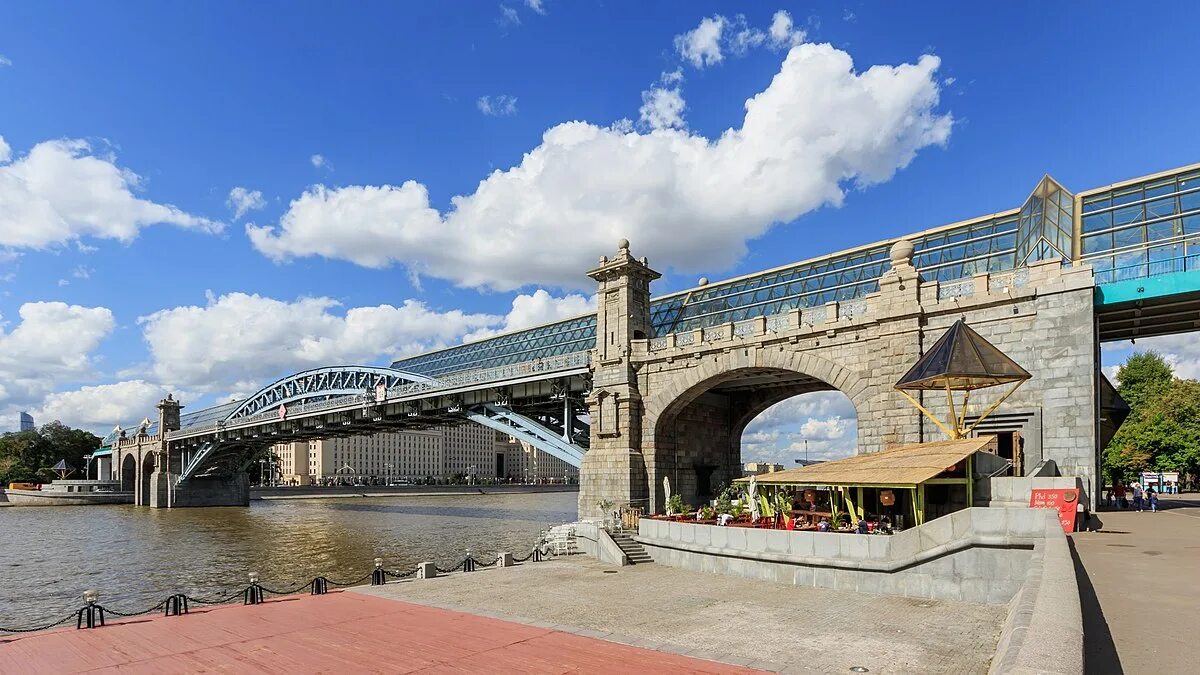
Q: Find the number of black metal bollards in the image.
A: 7